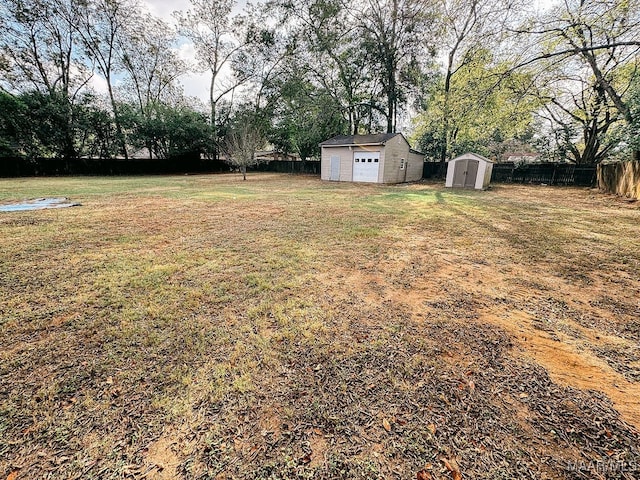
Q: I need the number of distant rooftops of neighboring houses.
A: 2